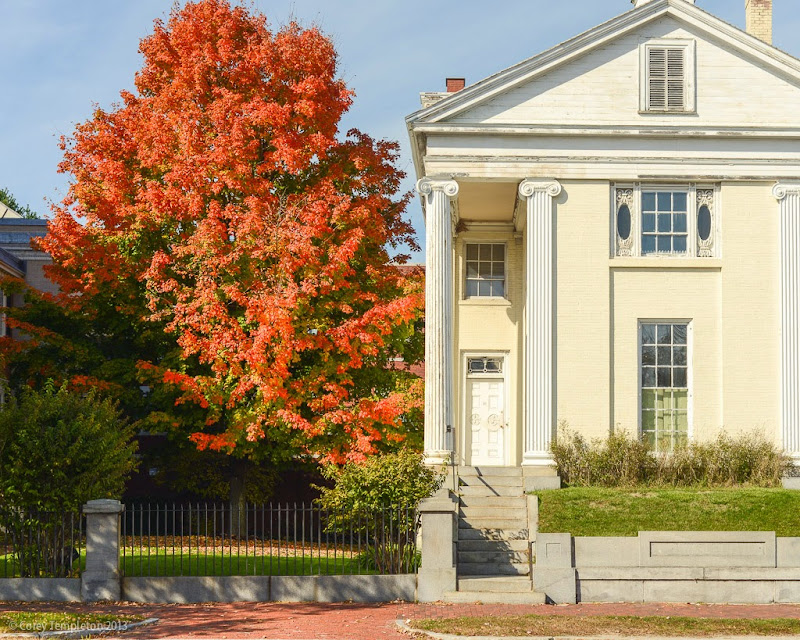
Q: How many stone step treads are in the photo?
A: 12